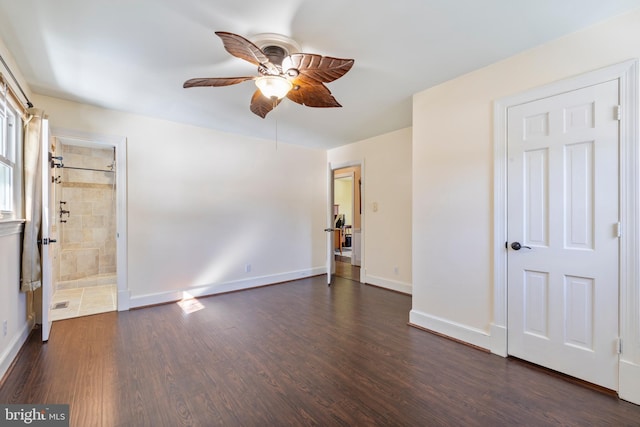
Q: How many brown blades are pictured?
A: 5